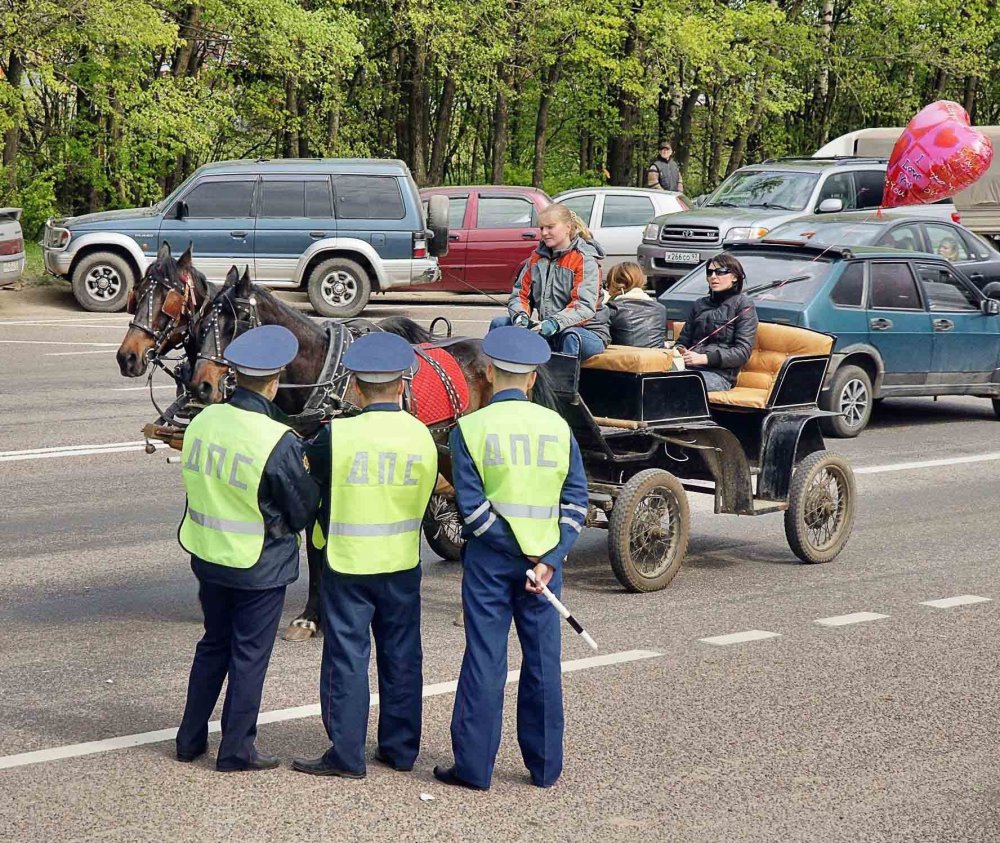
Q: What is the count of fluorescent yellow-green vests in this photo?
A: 3